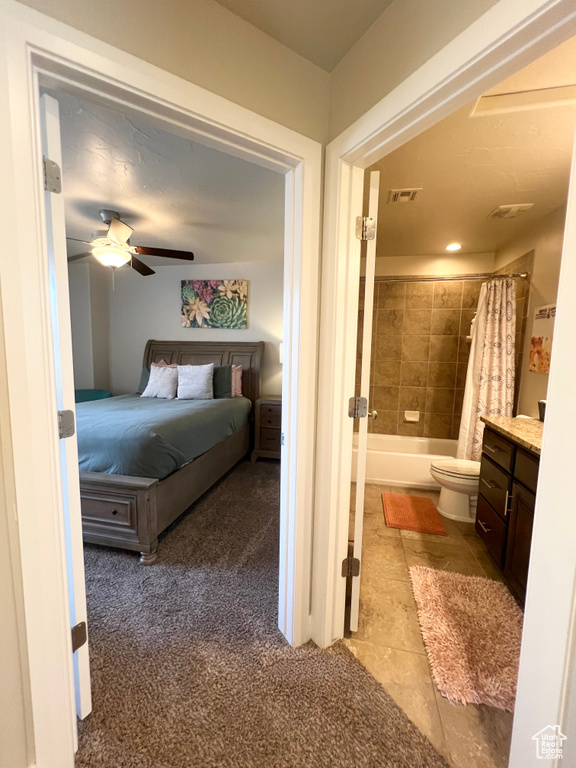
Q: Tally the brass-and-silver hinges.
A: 6